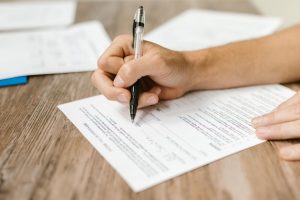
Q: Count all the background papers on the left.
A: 2